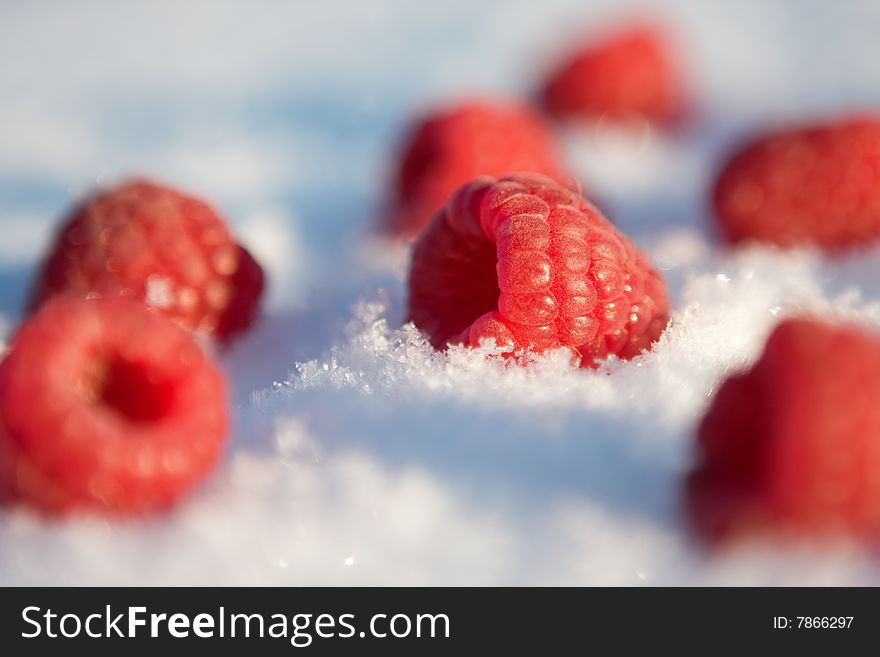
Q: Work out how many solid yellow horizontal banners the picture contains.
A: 0